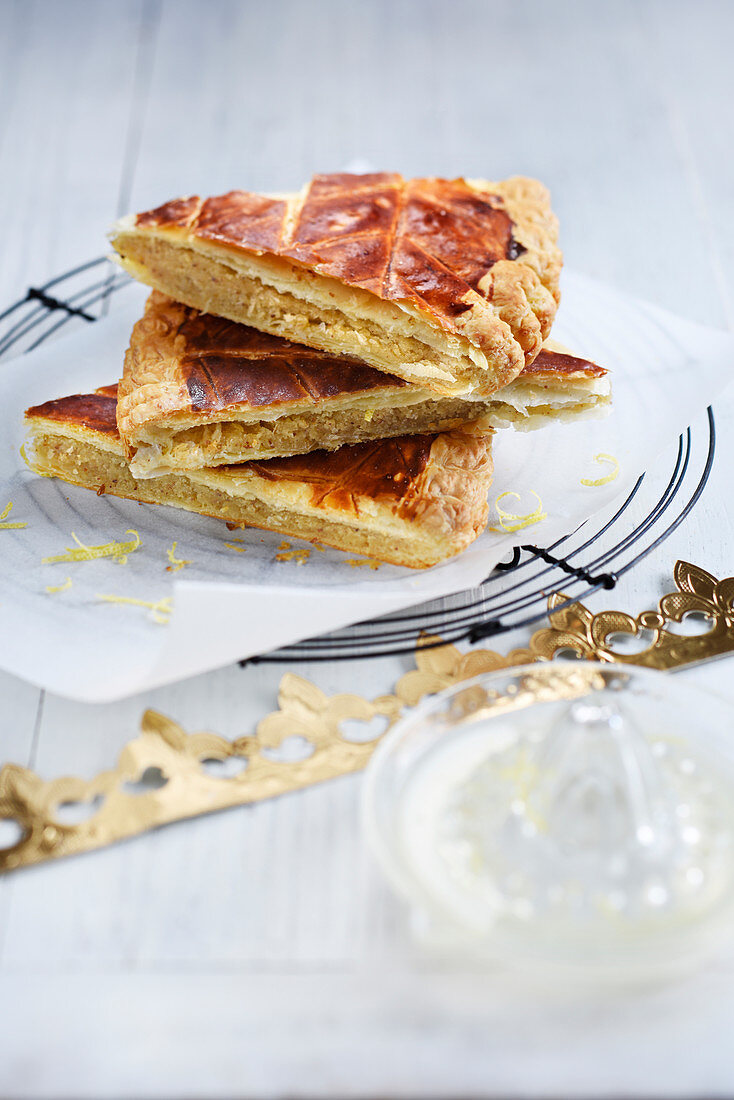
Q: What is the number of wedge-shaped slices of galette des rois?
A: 3